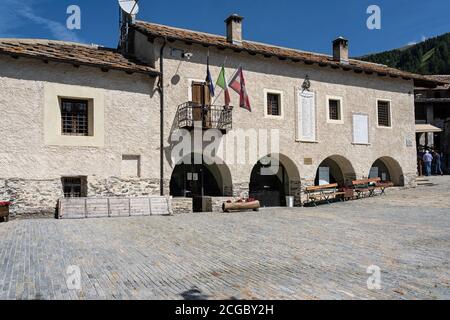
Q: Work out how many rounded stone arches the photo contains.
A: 4